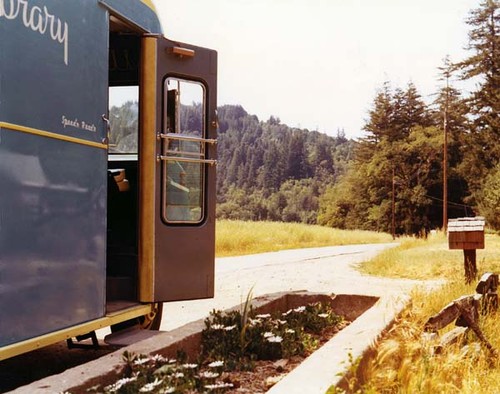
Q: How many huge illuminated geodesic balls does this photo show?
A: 0